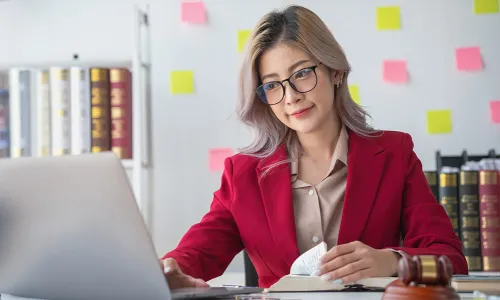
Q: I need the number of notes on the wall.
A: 11